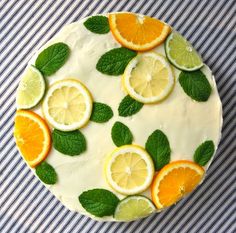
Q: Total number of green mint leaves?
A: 12